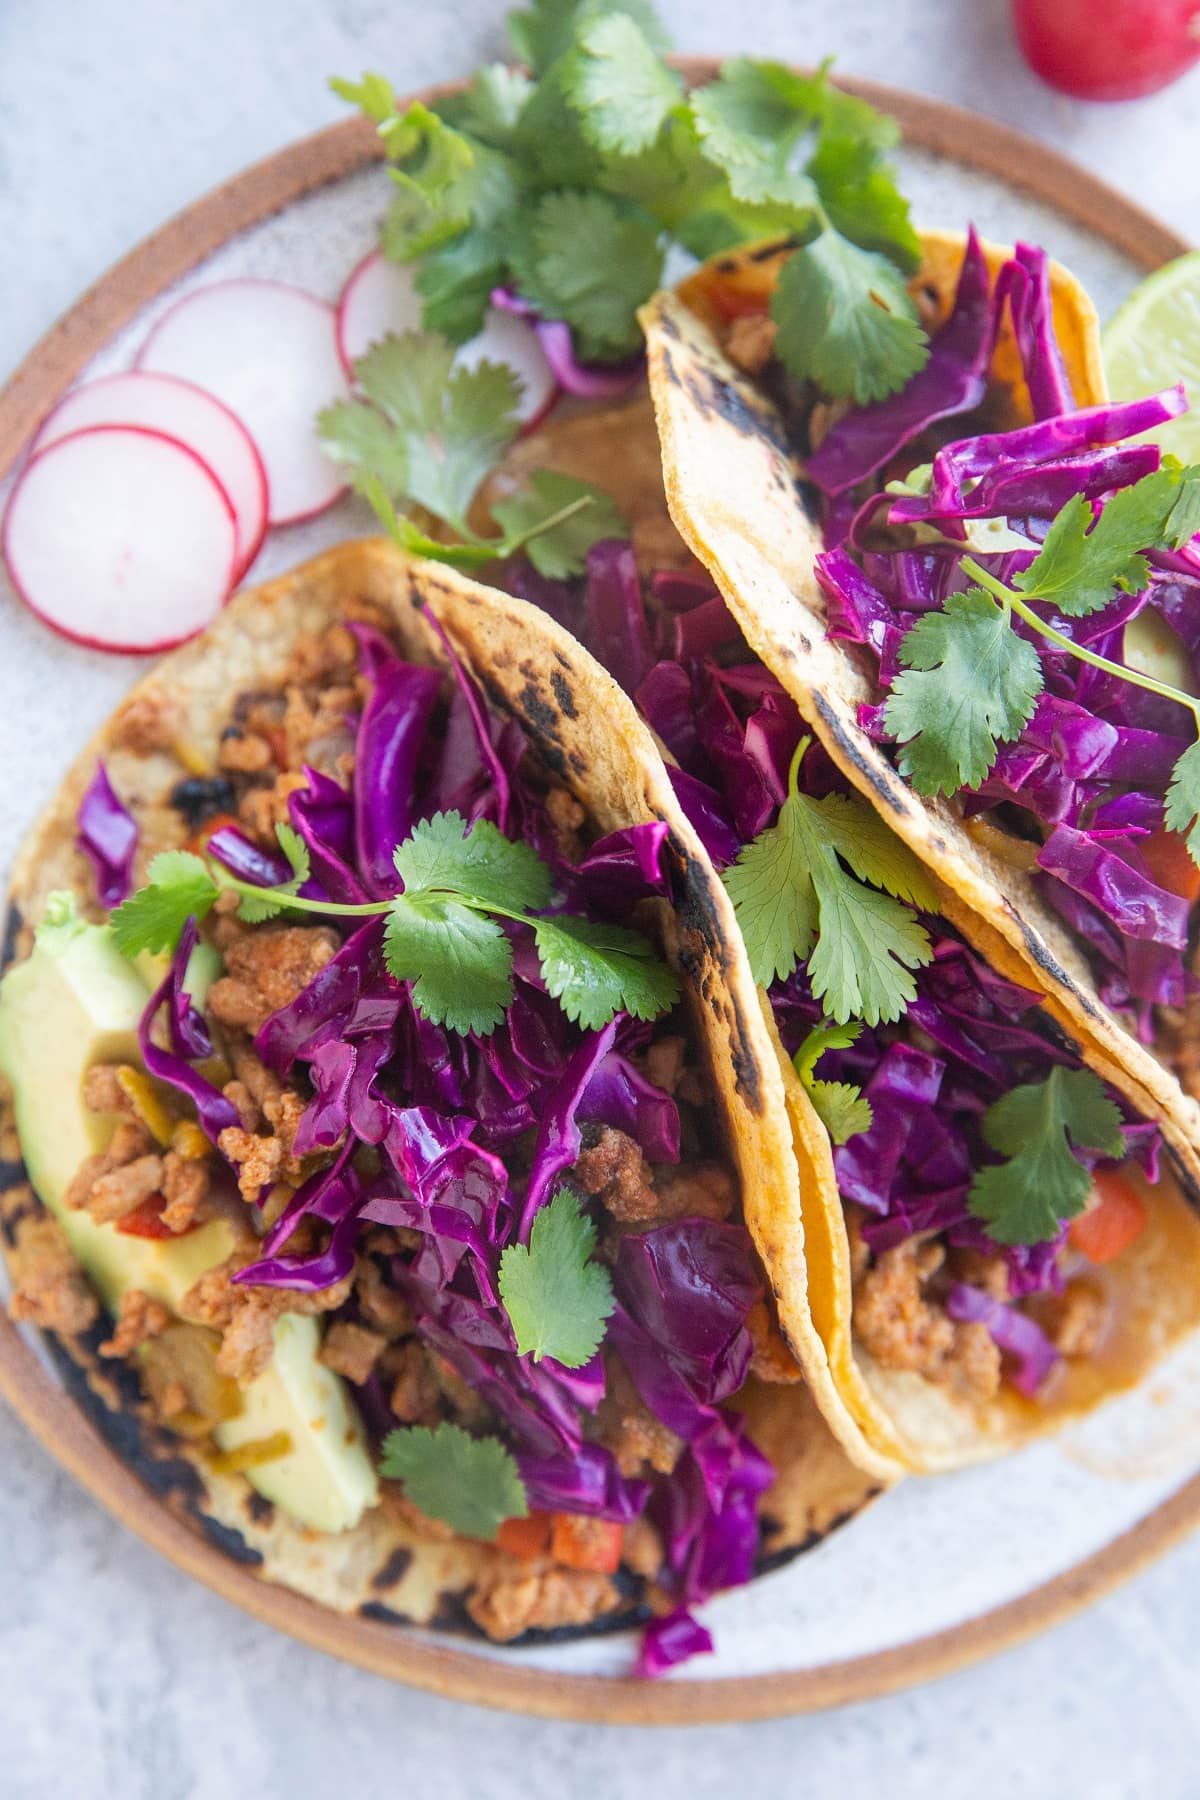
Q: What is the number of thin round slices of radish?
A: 4